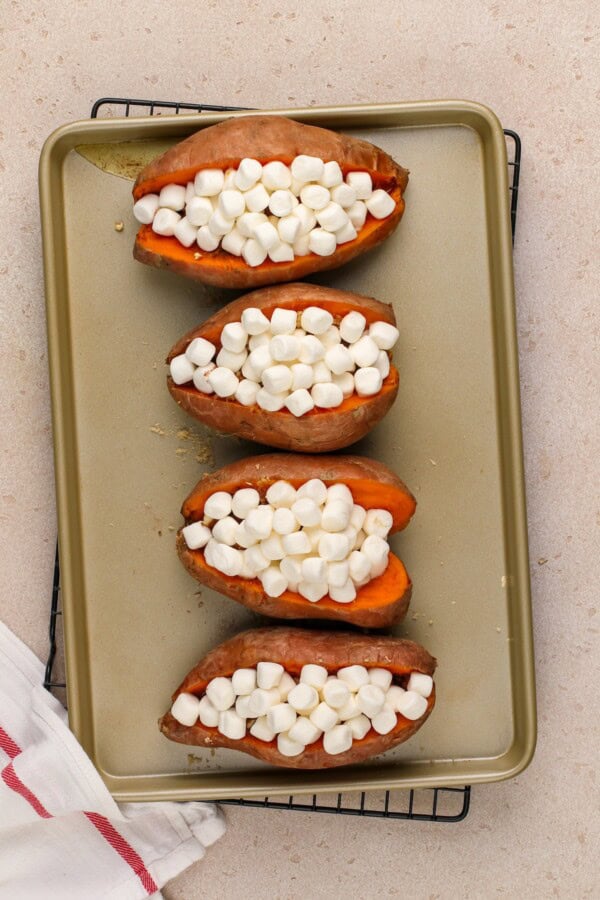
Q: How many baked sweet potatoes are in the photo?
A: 4